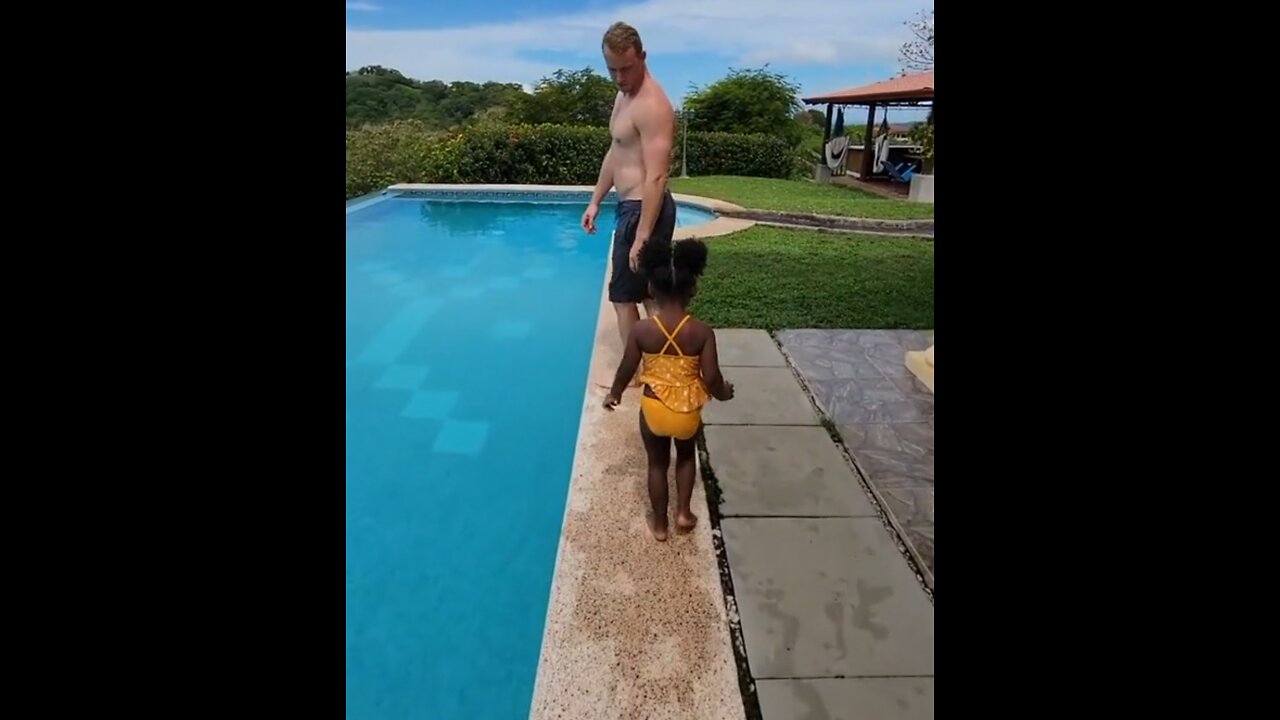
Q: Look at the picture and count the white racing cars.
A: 0